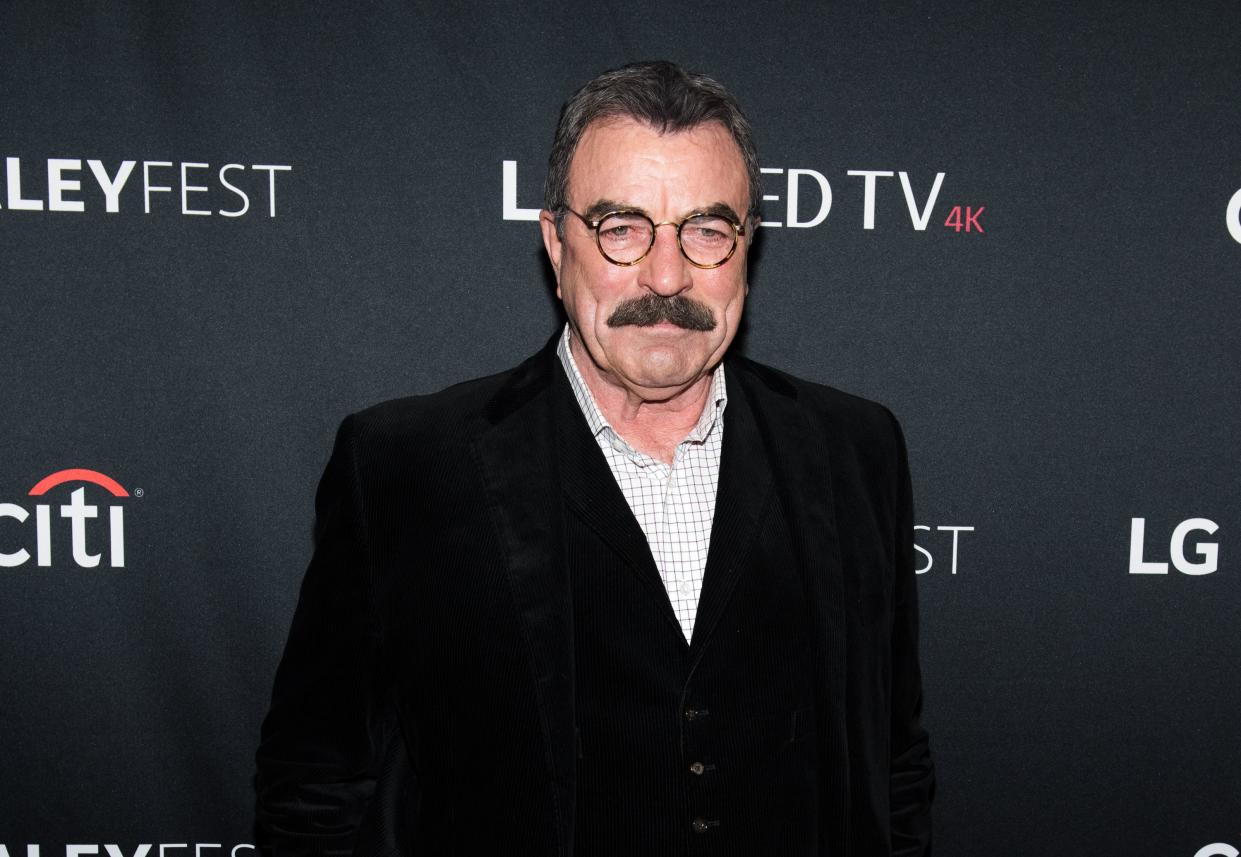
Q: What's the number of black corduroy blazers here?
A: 1